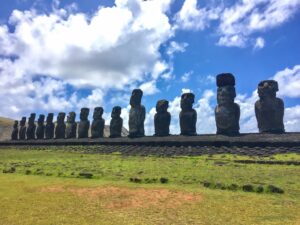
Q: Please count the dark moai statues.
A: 15